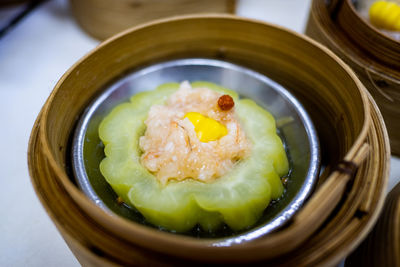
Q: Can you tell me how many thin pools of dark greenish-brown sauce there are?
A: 1